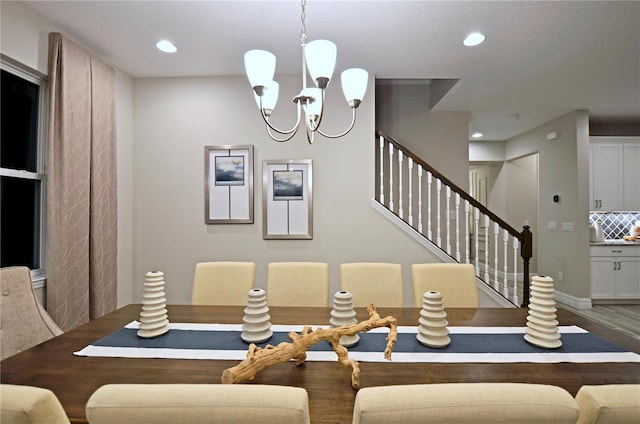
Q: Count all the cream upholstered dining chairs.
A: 8